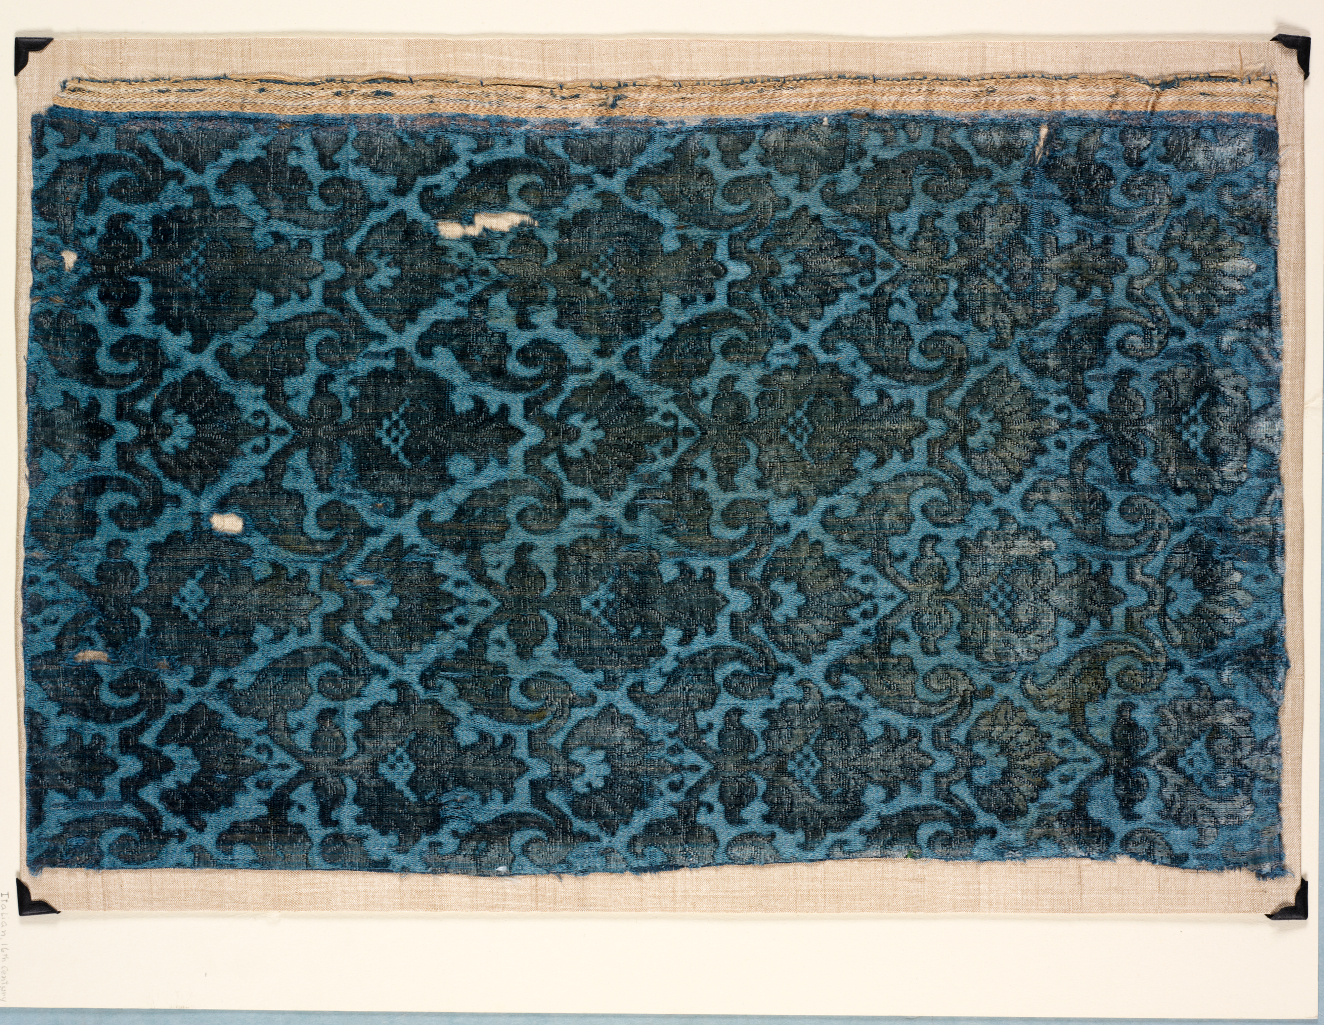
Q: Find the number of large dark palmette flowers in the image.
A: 12